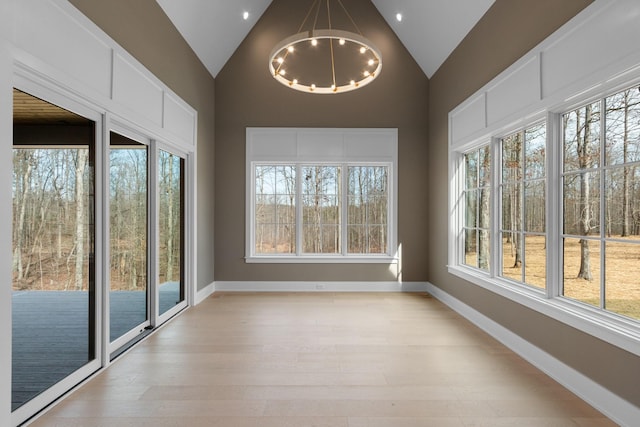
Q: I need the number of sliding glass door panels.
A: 3